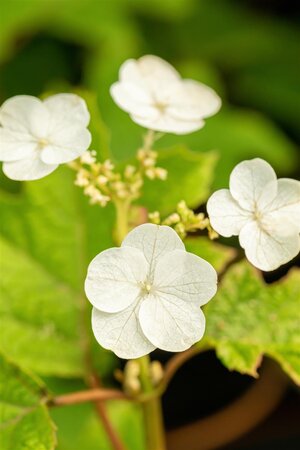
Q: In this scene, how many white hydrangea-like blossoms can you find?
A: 4